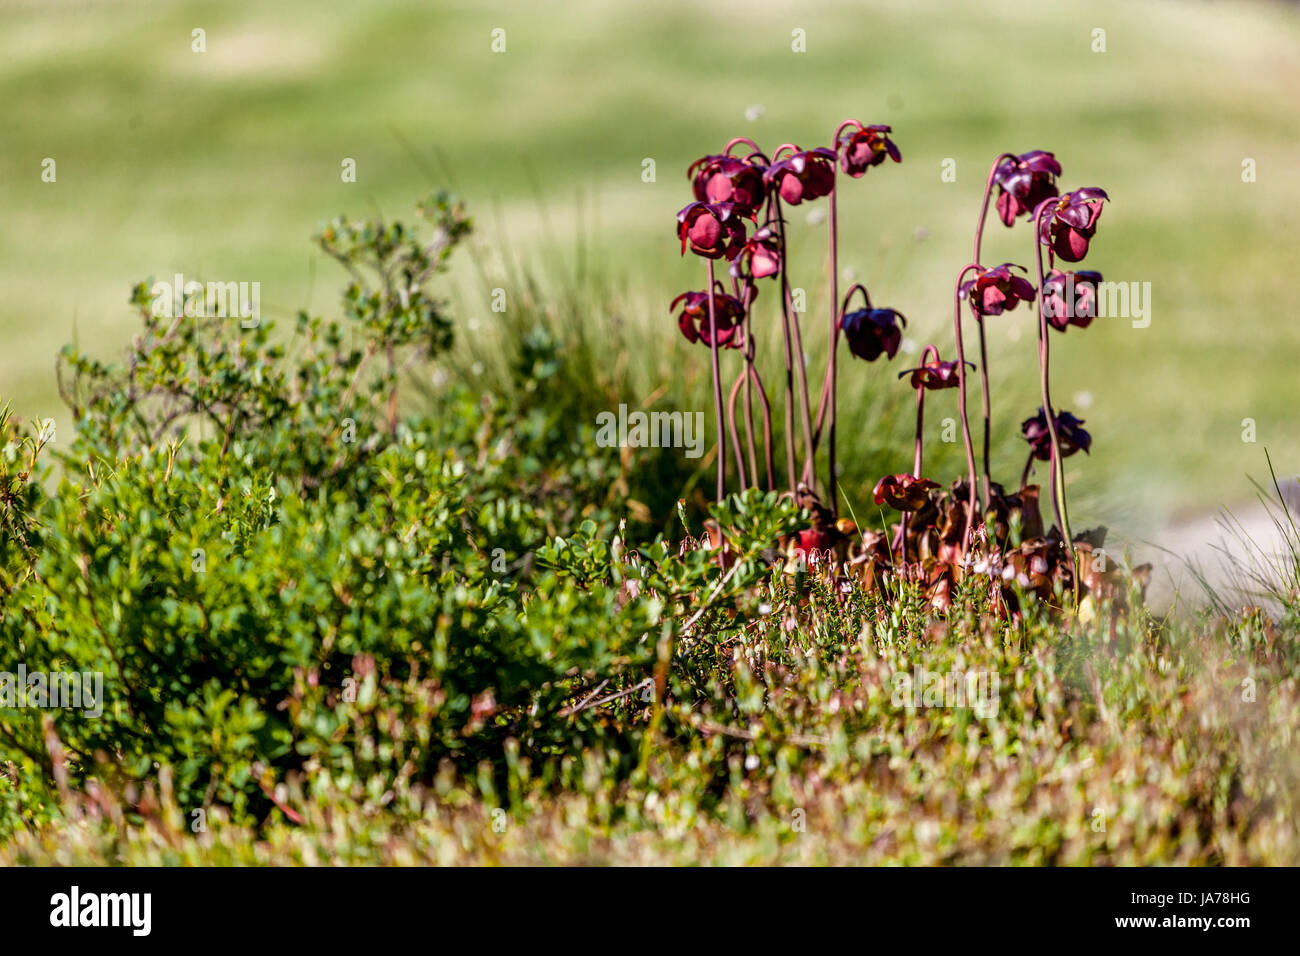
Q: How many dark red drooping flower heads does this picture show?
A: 14